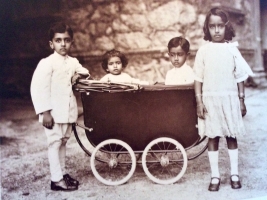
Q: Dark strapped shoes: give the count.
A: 2